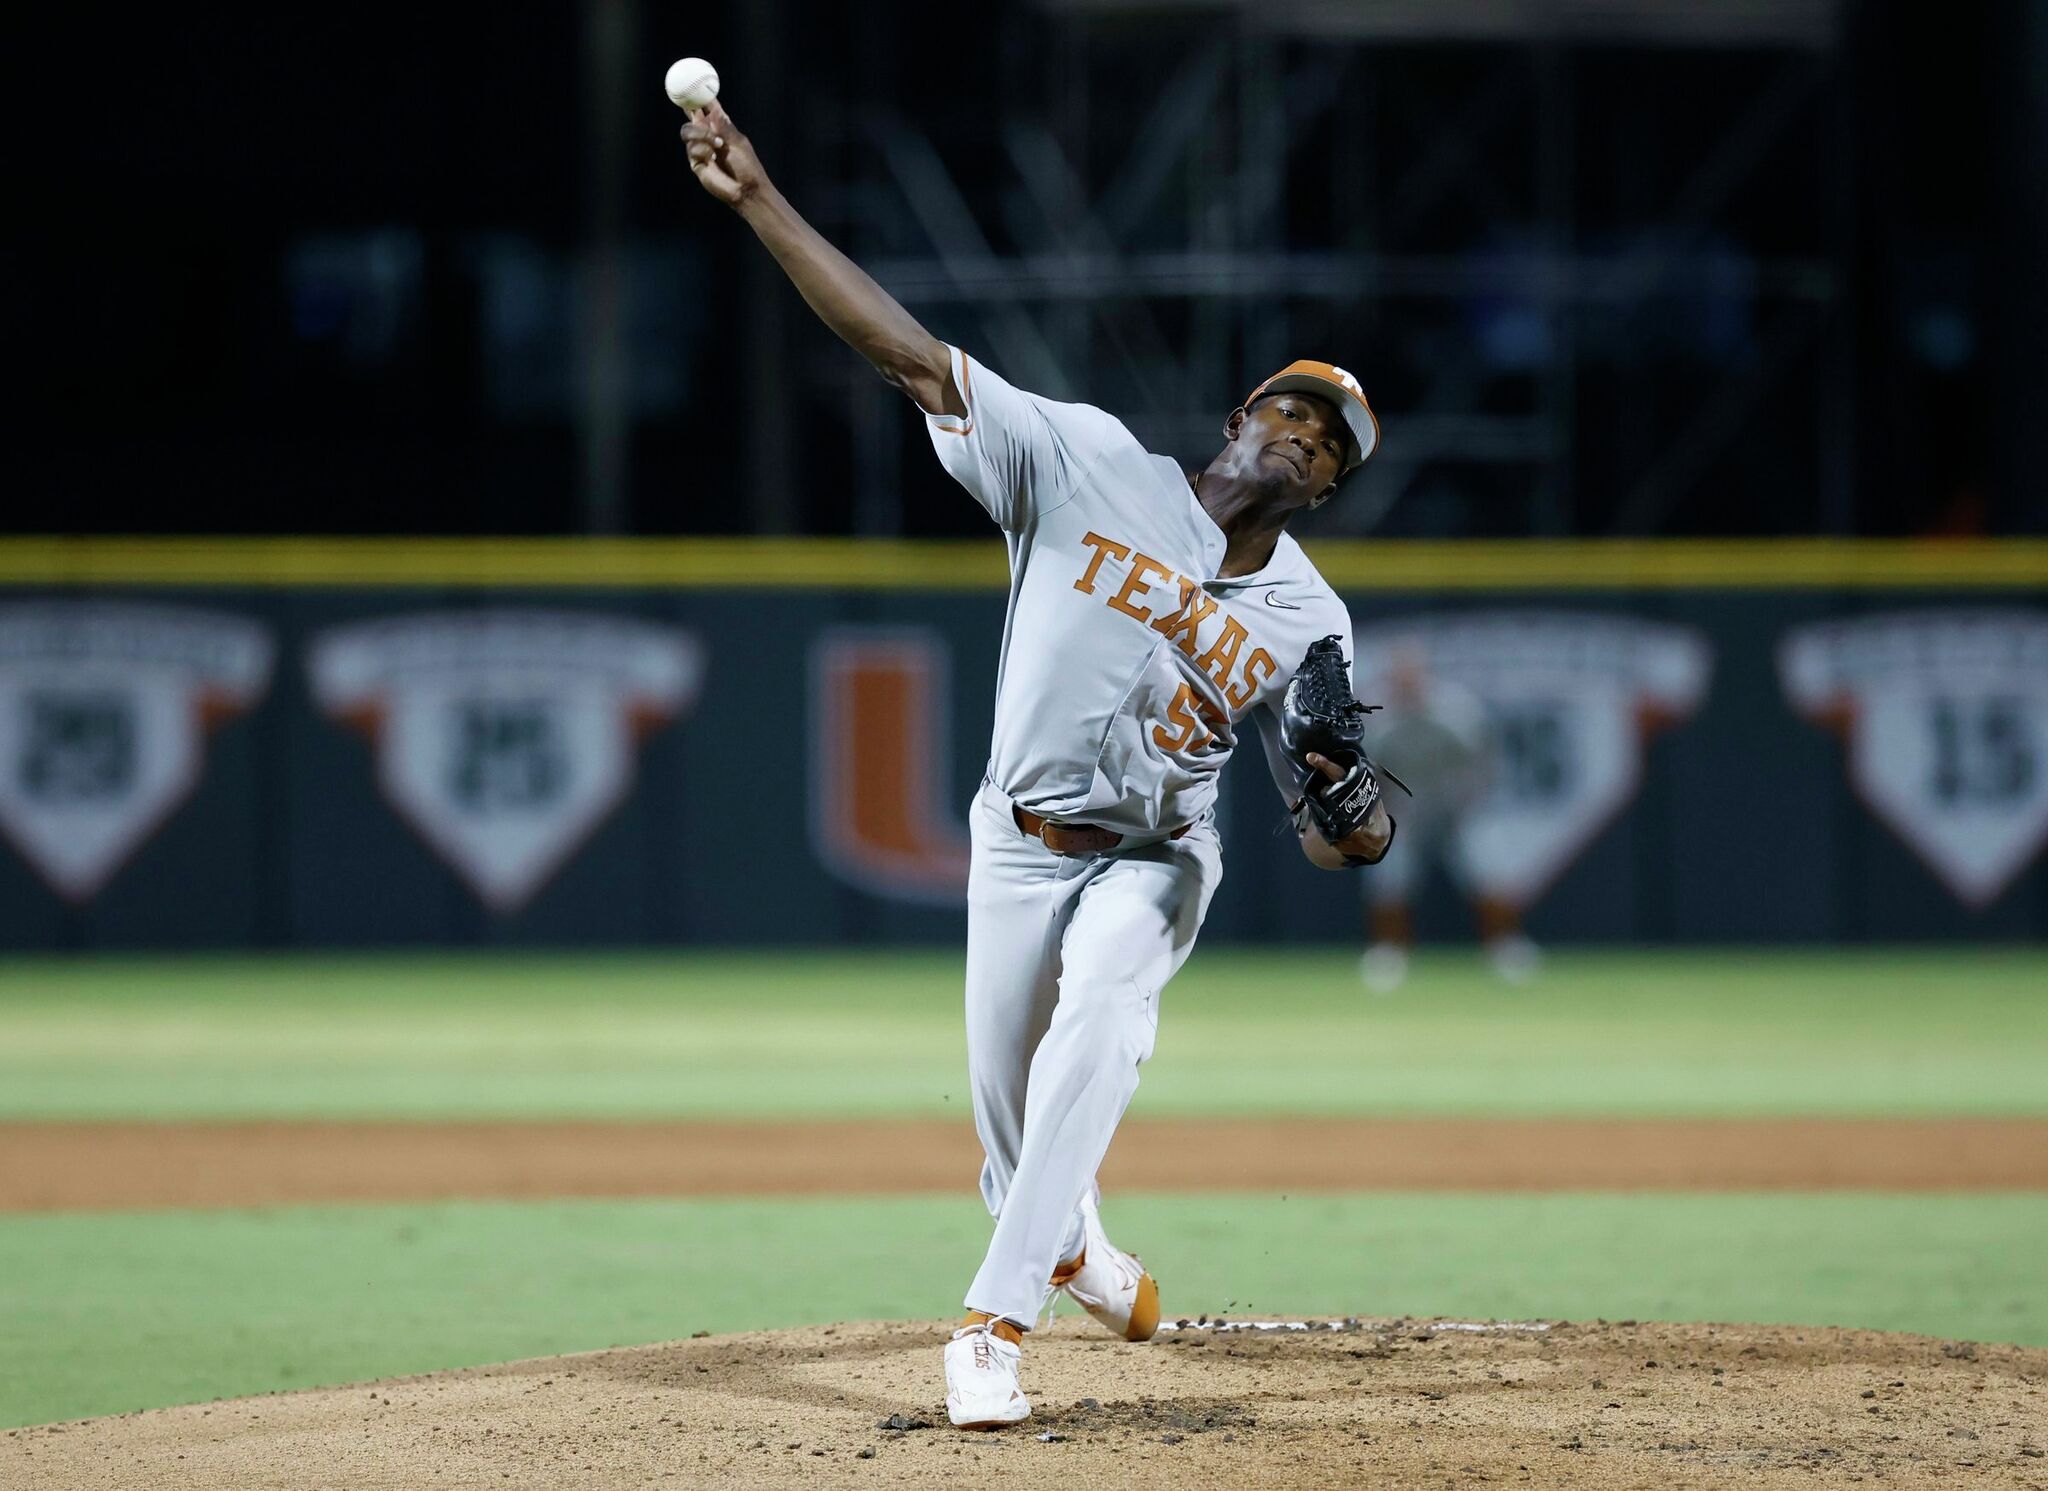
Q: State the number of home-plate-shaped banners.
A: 4